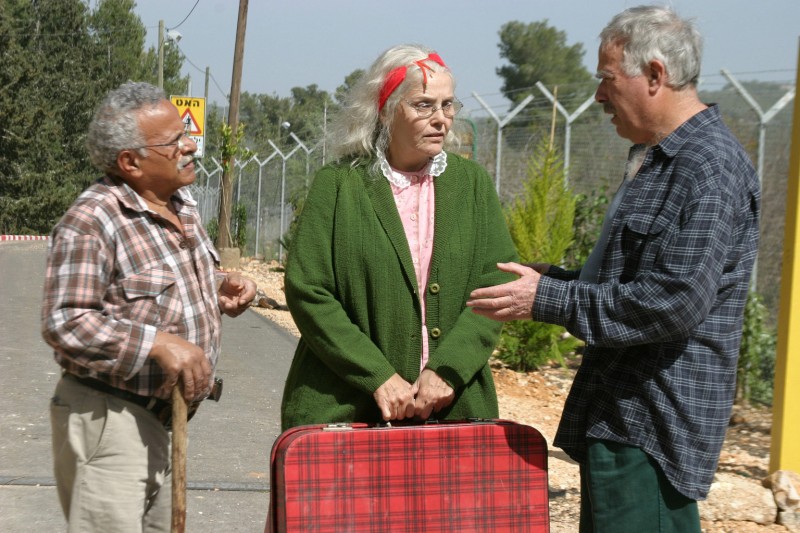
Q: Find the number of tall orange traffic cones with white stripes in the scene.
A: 0